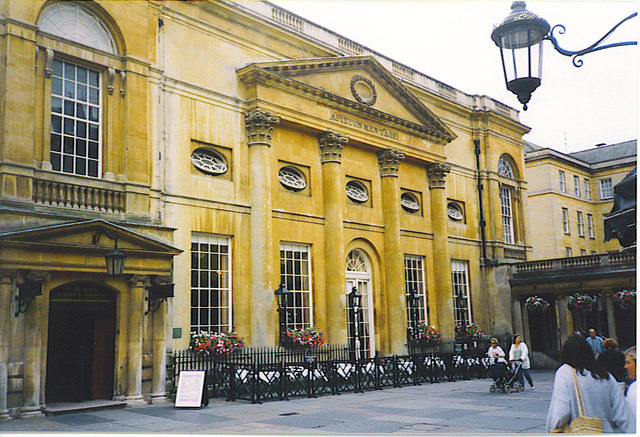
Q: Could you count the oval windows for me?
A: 5